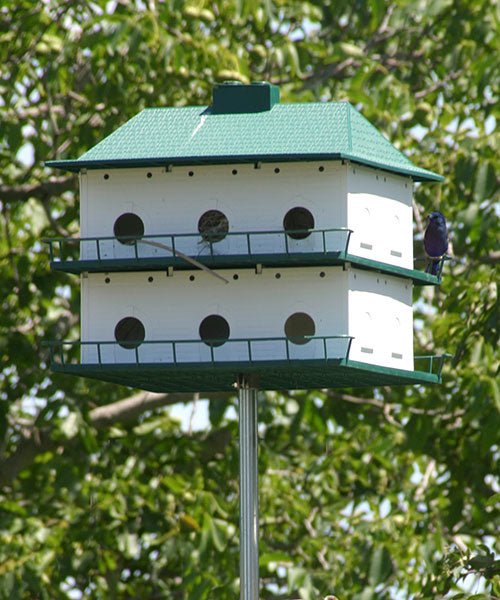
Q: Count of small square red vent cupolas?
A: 0